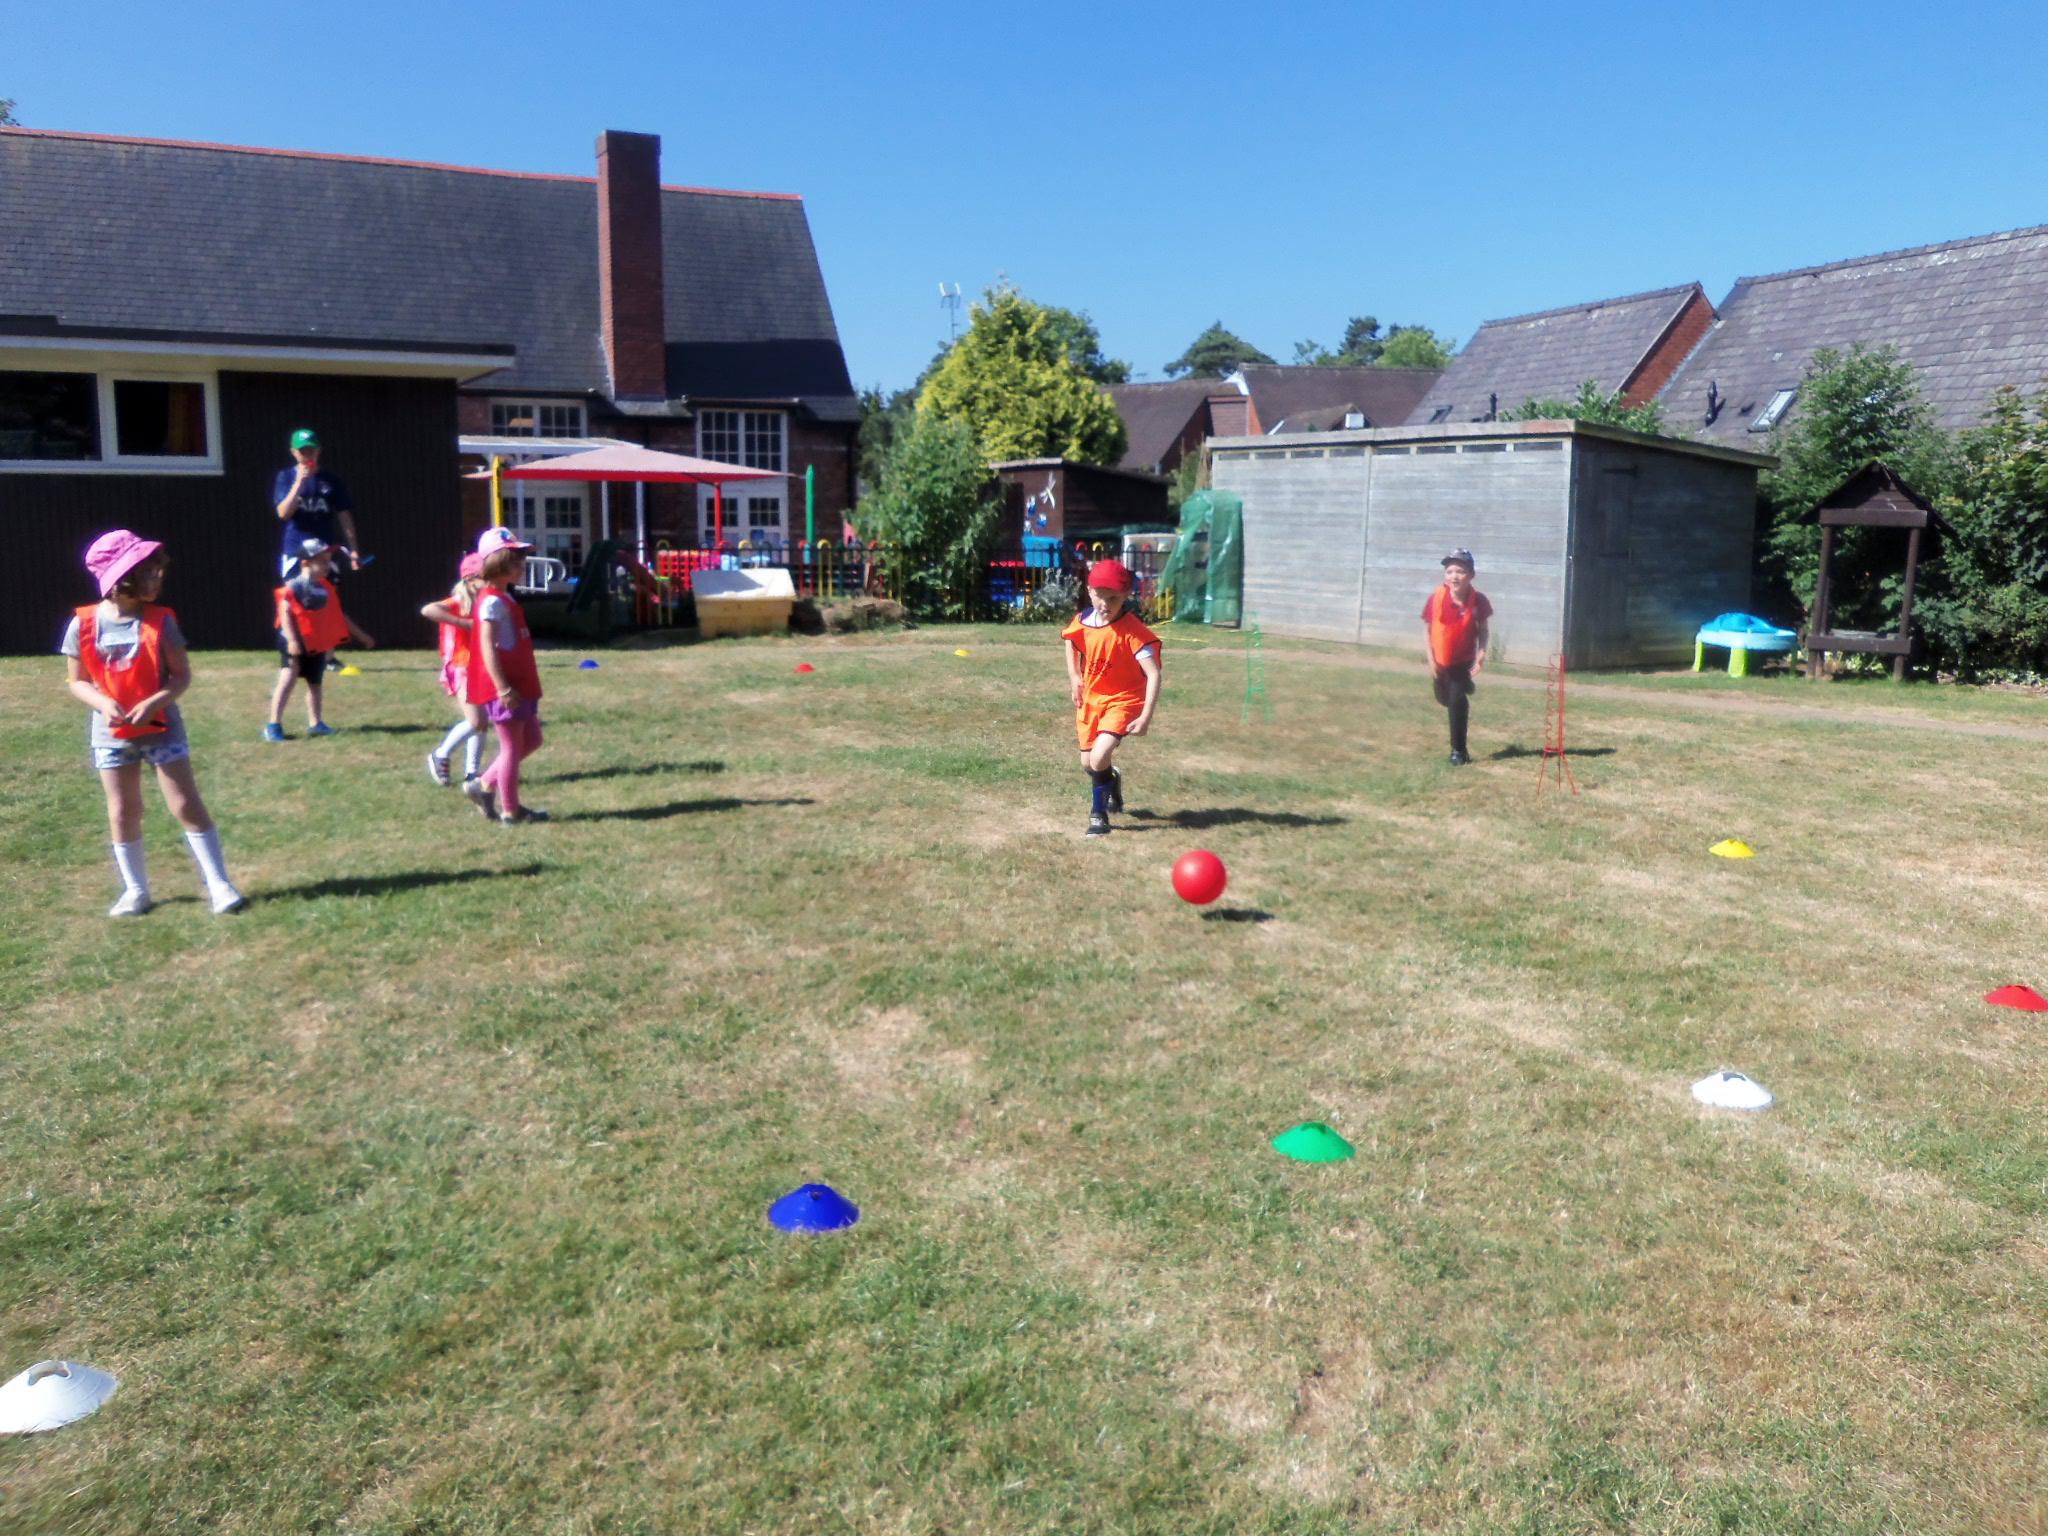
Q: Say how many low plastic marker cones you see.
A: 10